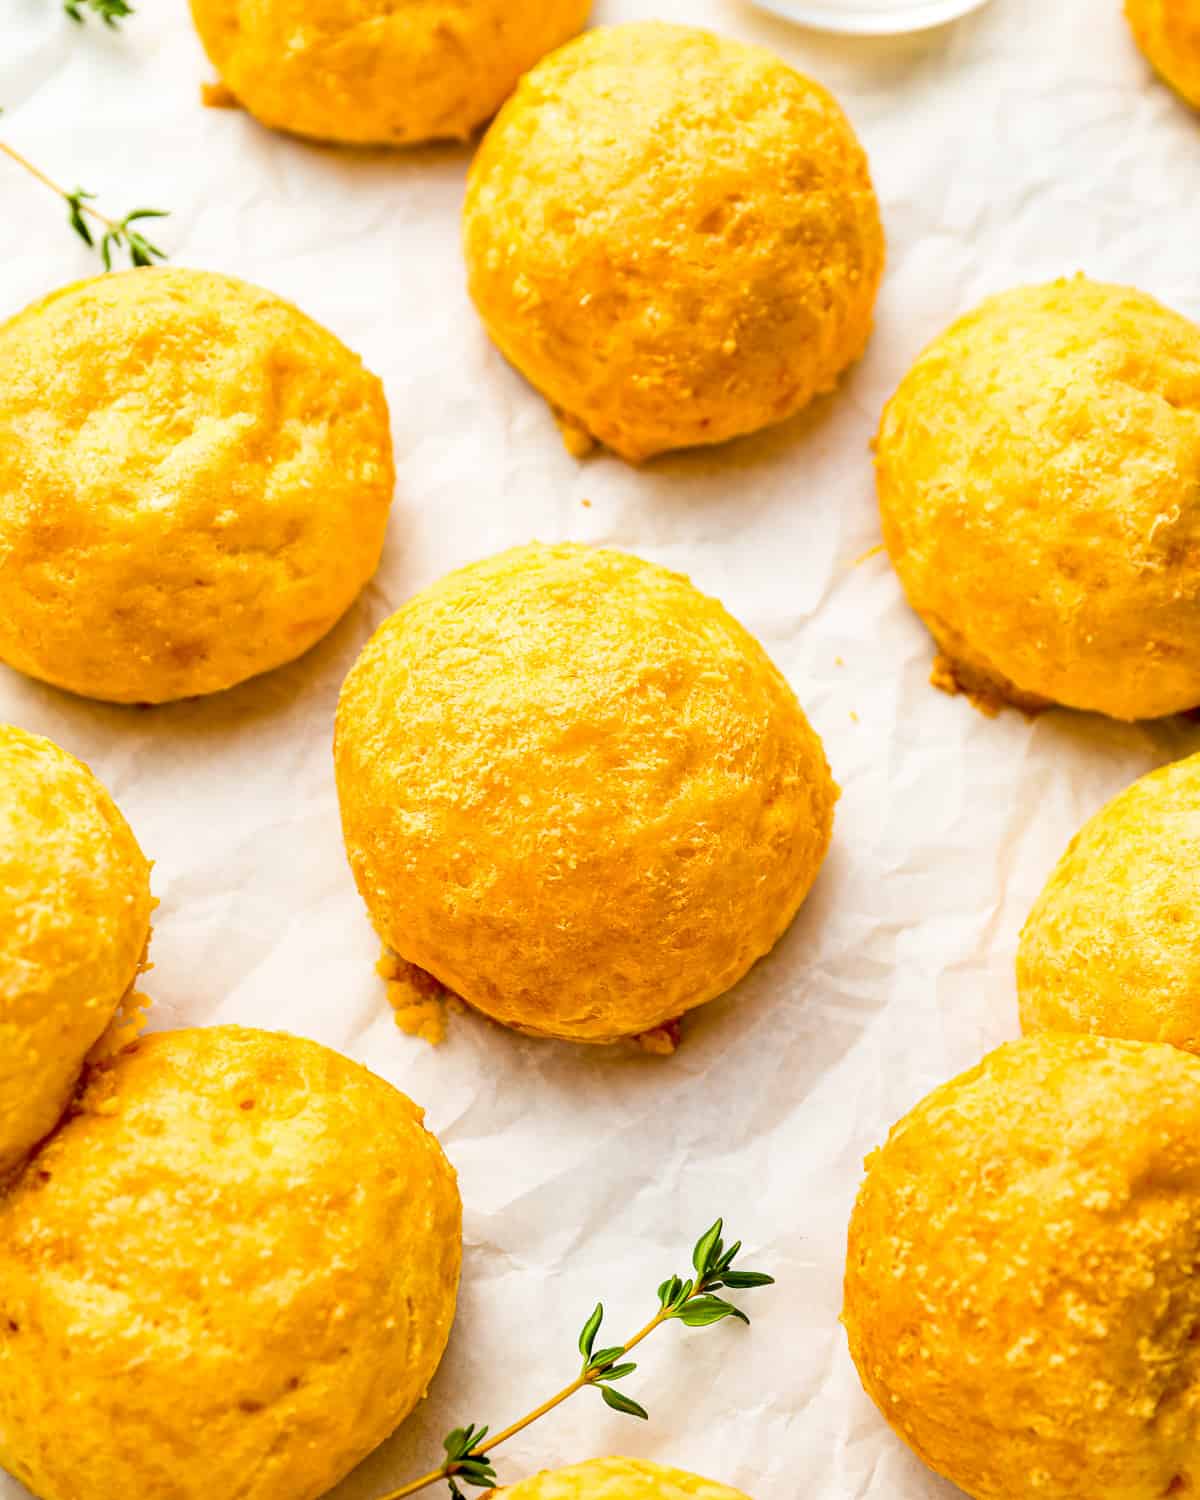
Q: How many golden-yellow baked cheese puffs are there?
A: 11